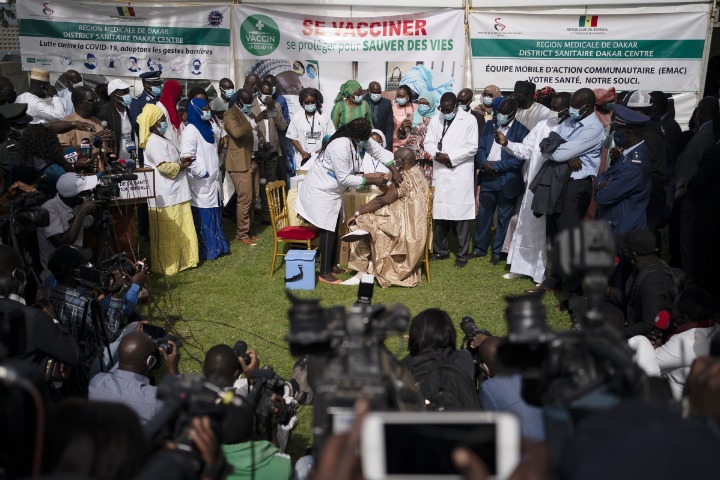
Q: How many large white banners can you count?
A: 3